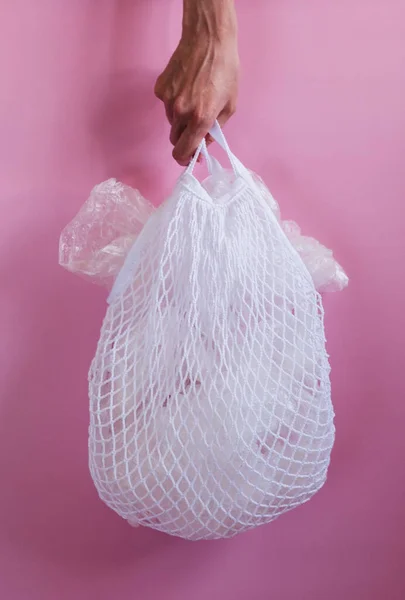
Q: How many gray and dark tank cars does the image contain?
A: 0